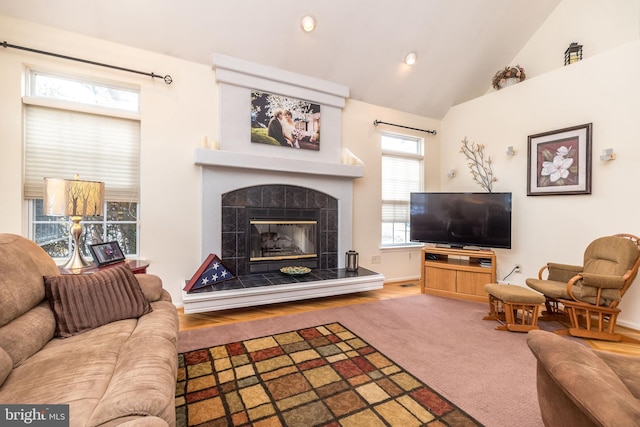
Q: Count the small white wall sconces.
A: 3